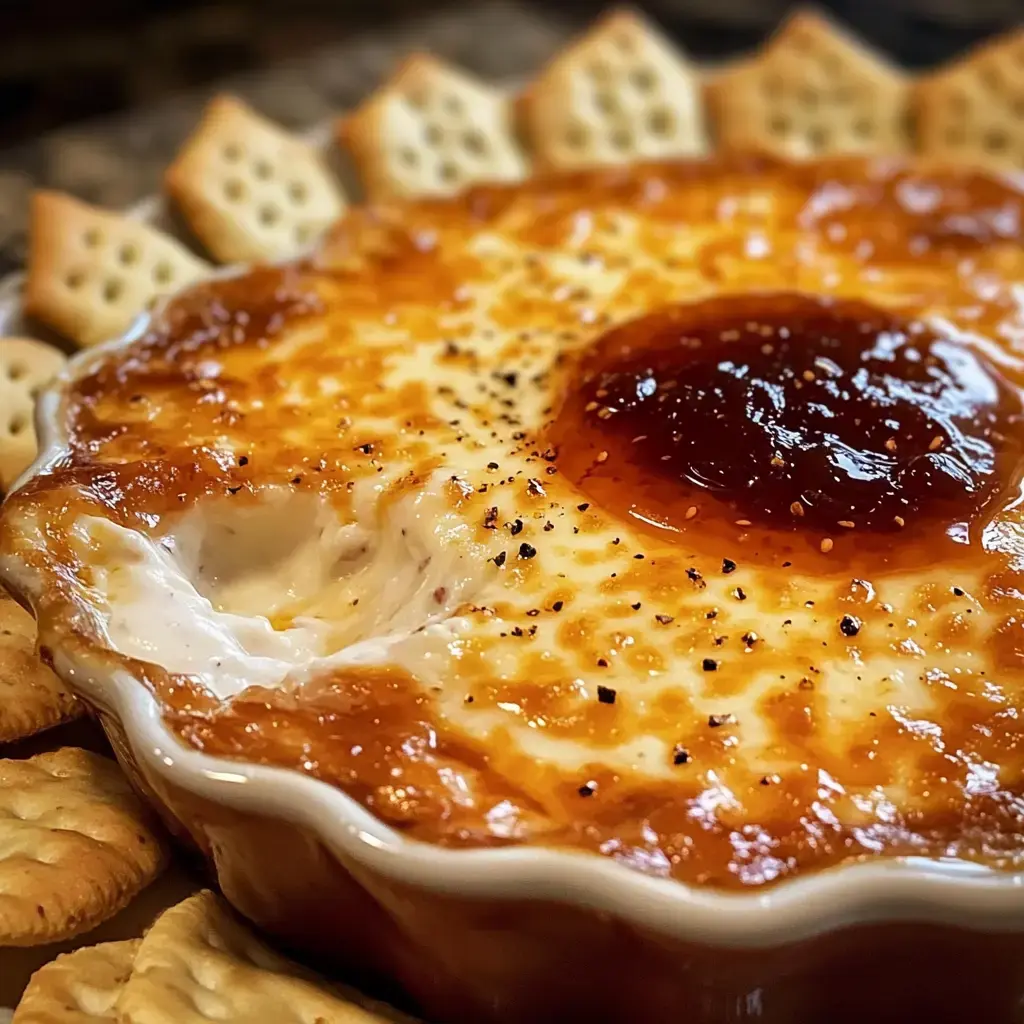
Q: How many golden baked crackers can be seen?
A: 11